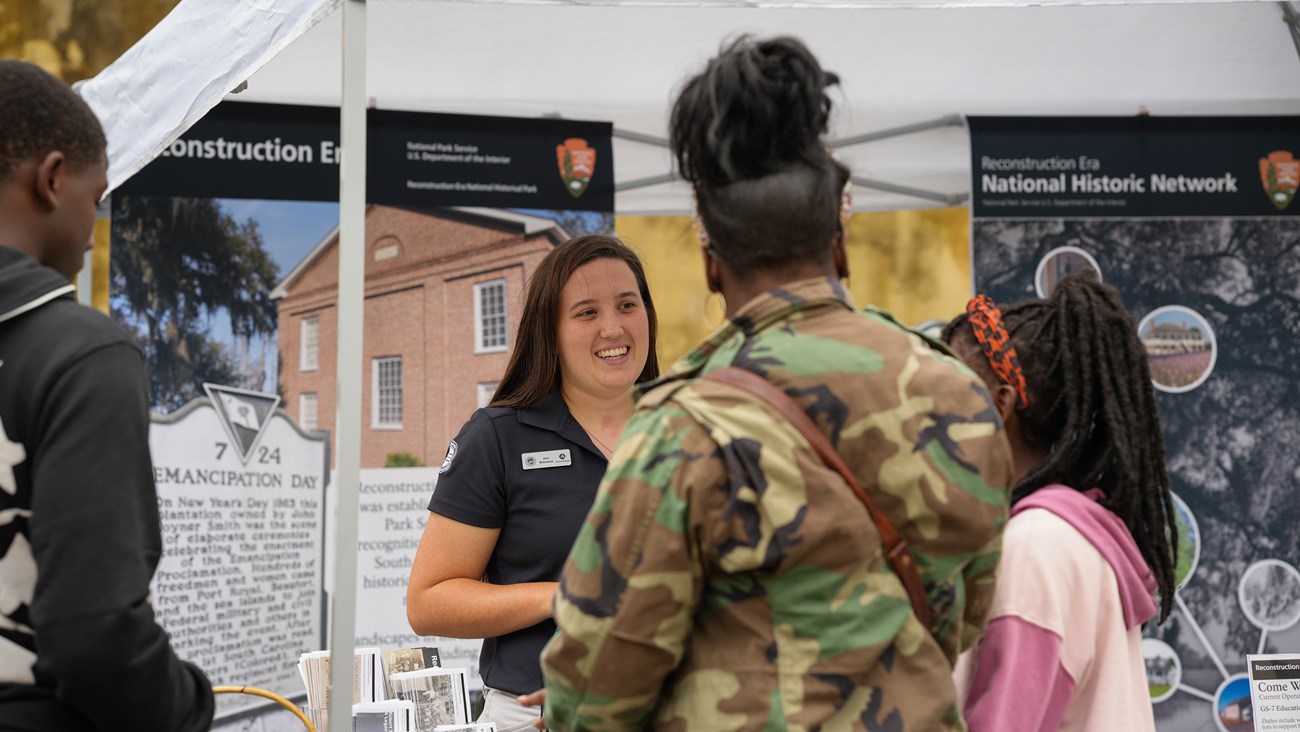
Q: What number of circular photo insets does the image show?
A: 6